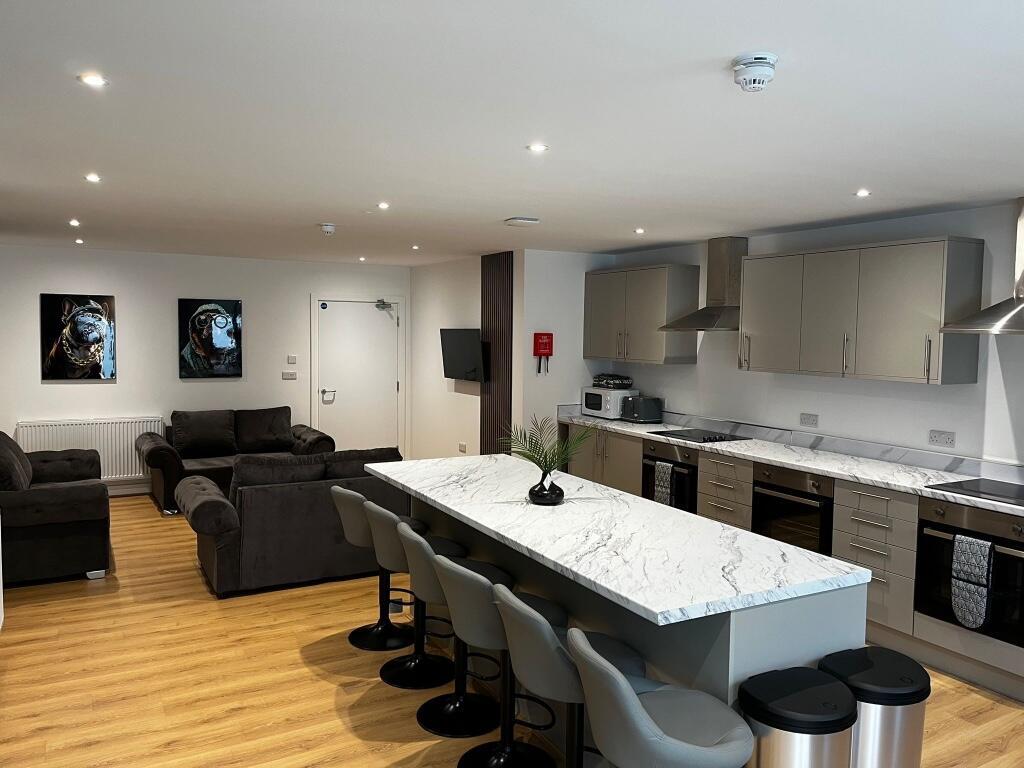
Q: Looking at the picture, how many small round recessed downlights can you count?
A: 10